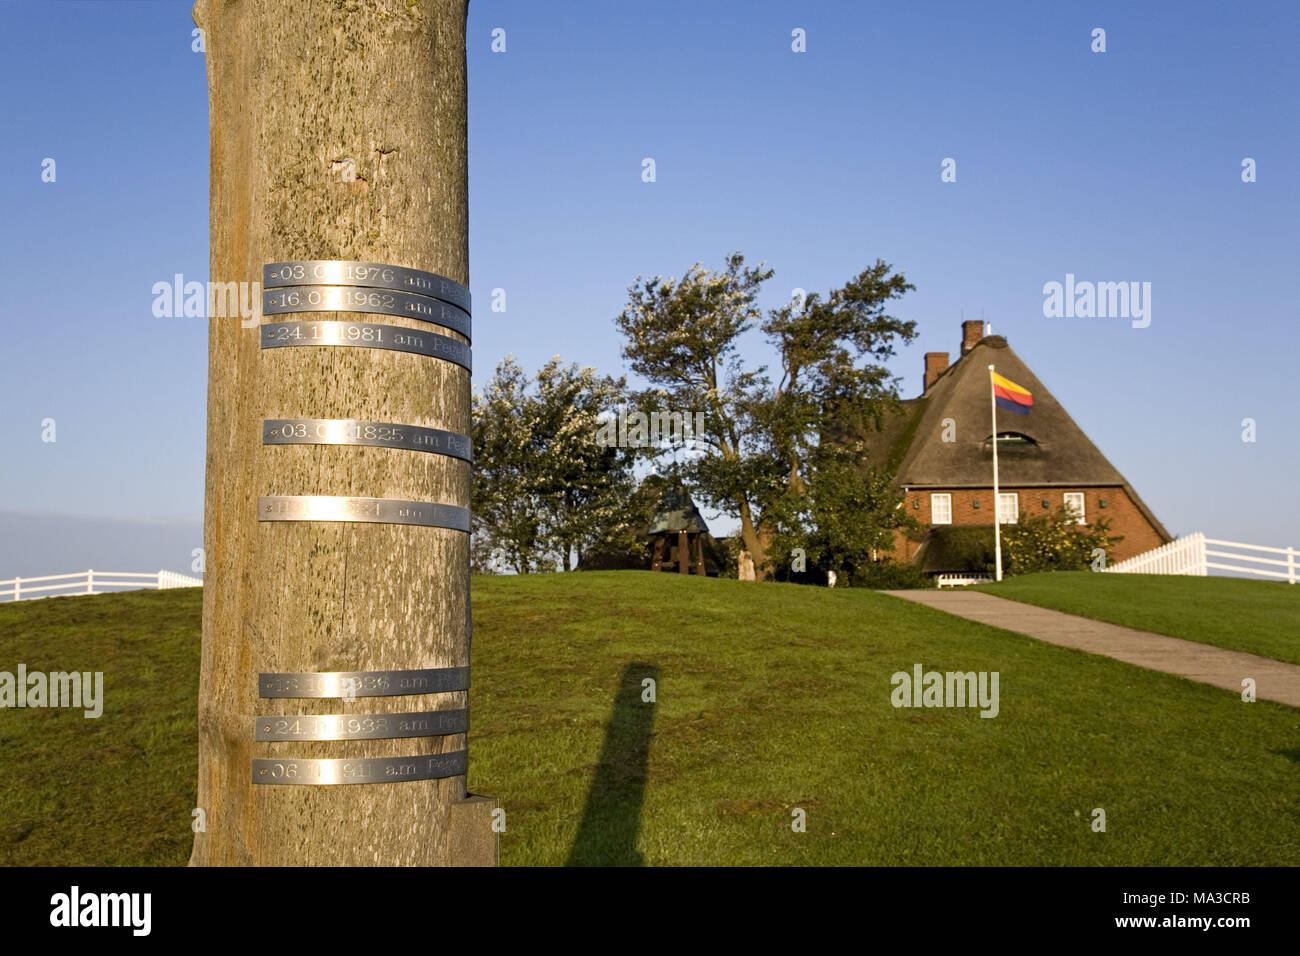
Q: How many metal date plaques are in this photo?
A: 8